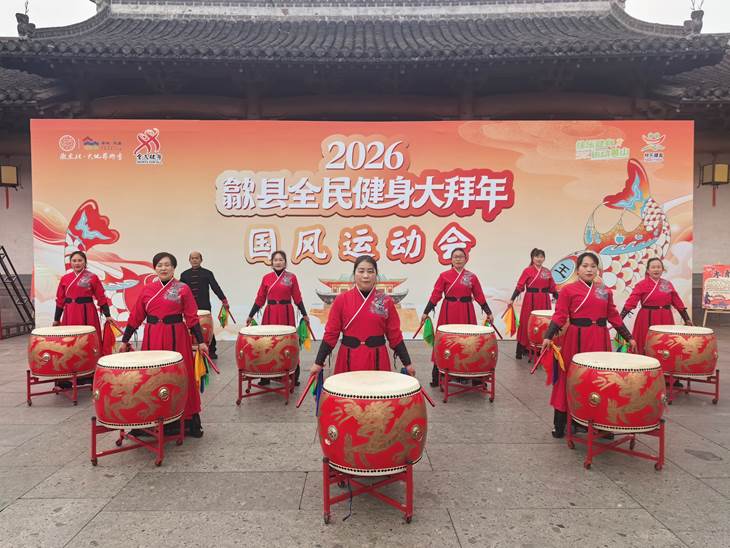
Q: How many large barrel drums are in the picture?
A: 9